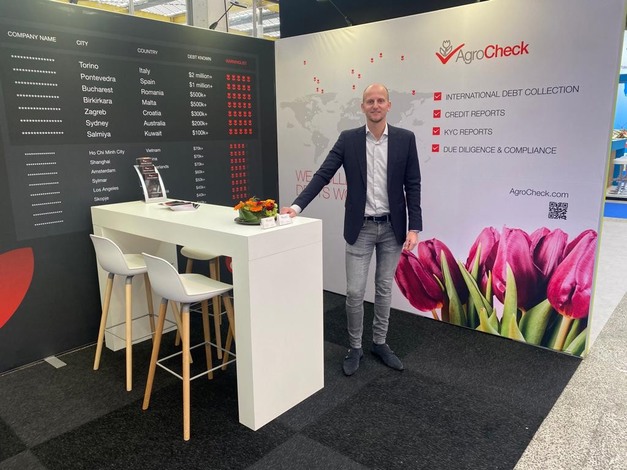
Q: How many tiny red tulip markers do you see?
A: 12